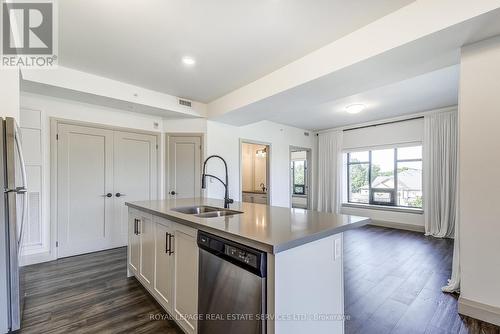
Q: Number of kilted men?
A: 0